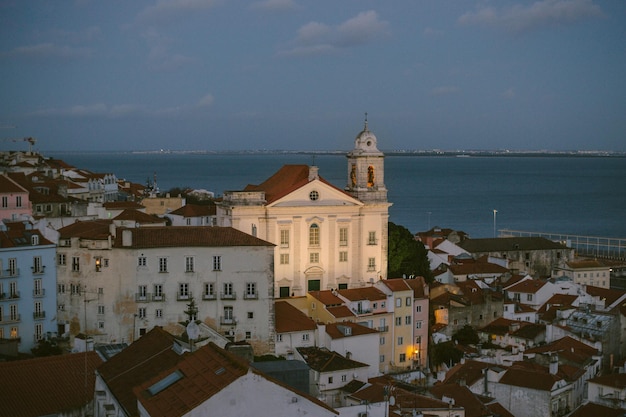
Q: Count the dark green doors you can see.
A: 3